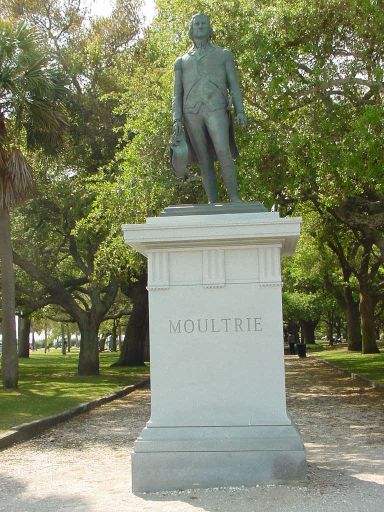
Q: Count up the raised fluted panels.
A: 3